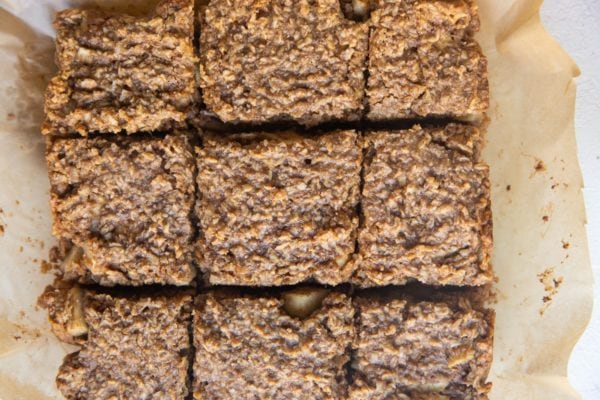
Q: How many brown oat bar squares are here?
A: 9